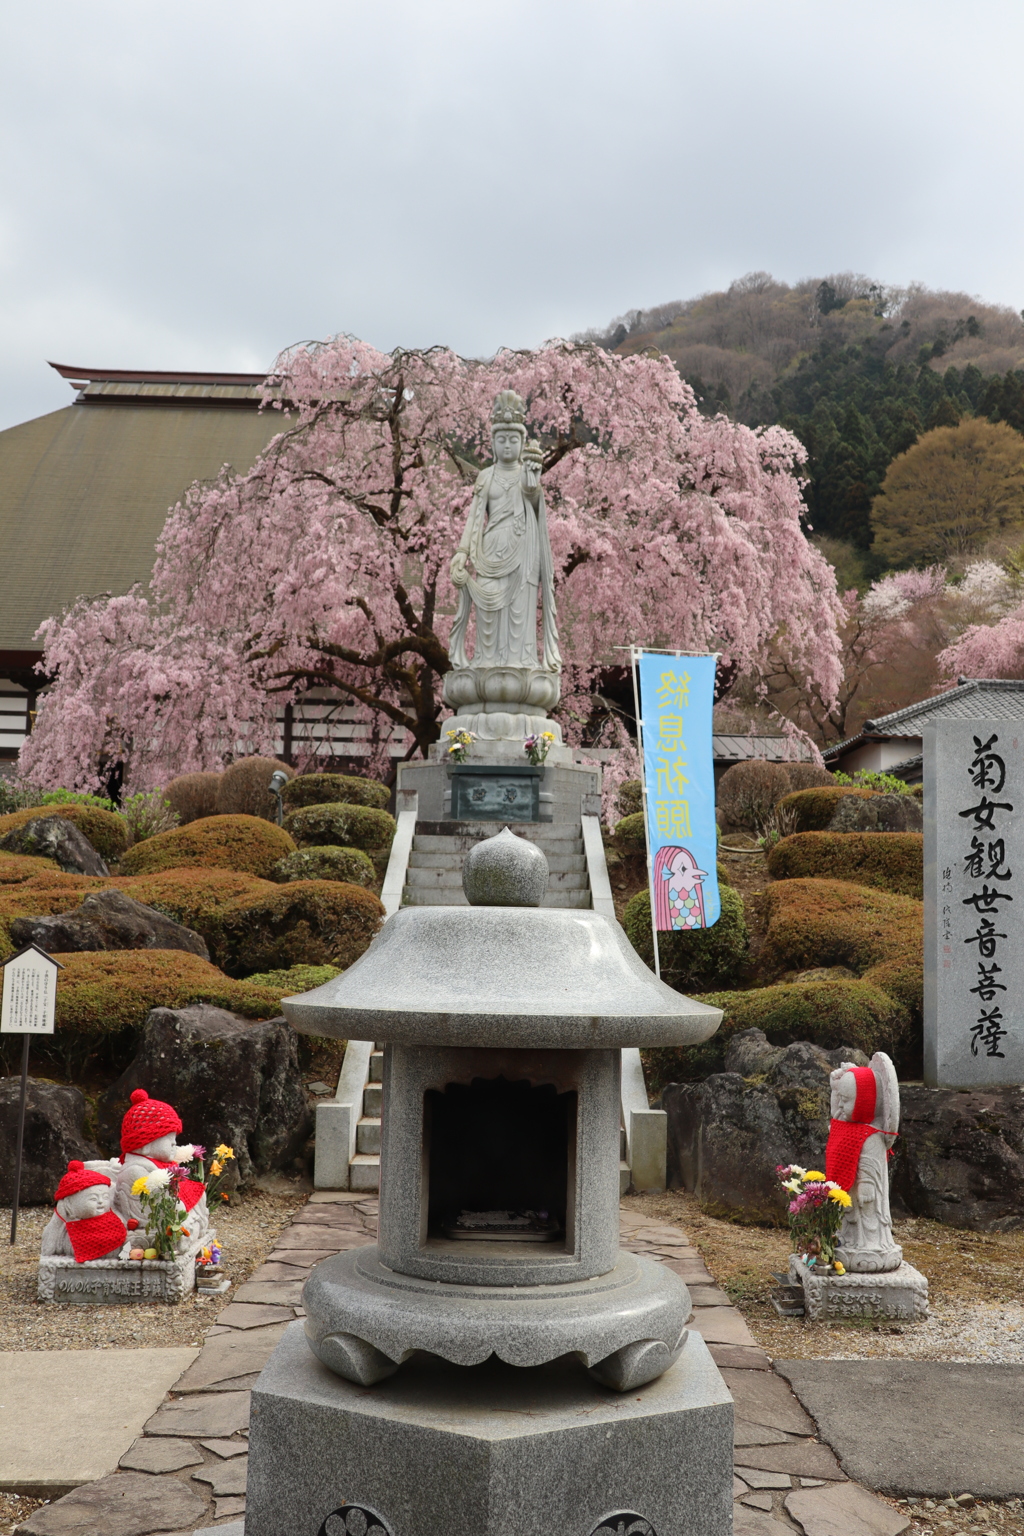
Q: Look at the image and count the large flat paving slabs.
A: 2